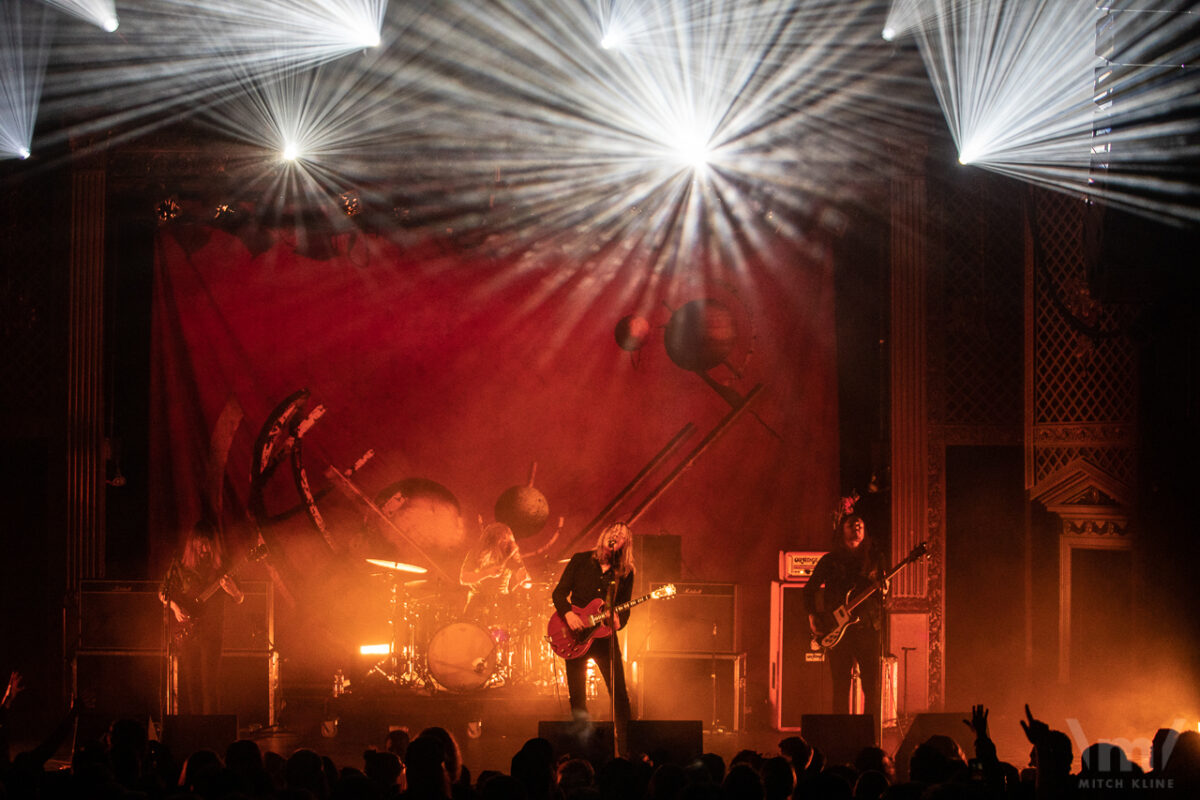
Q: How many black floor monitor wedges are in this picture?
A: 5